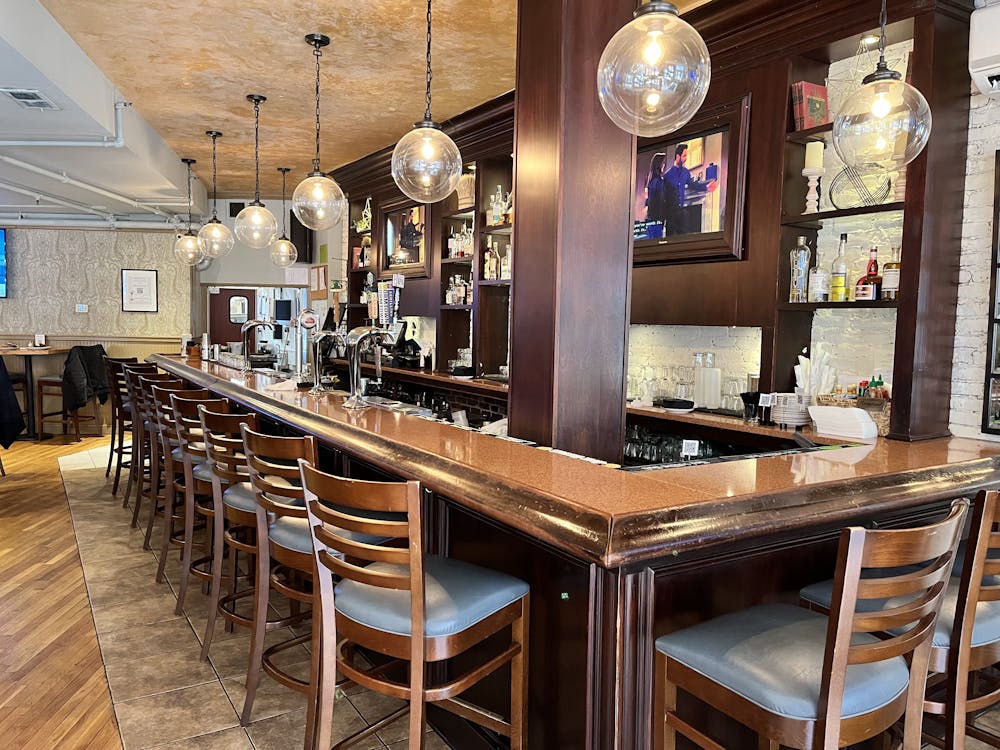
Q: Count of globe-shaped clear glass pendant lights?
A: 8